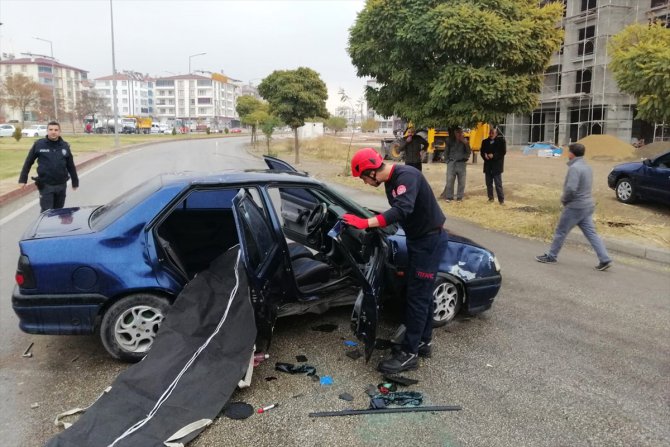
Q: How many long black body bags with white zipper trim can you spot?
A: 1